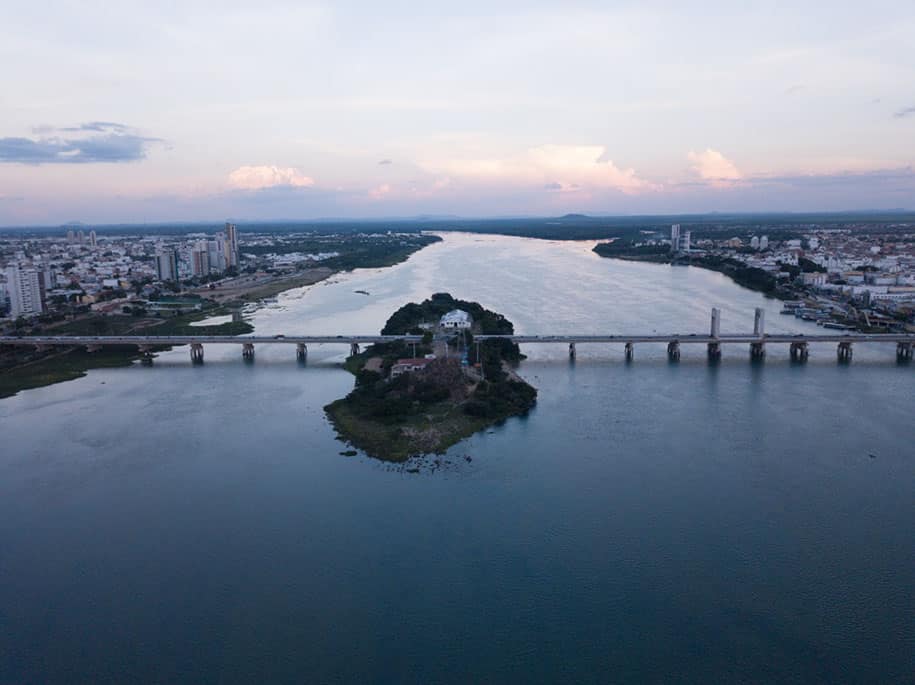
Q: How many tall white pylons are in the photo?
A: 2